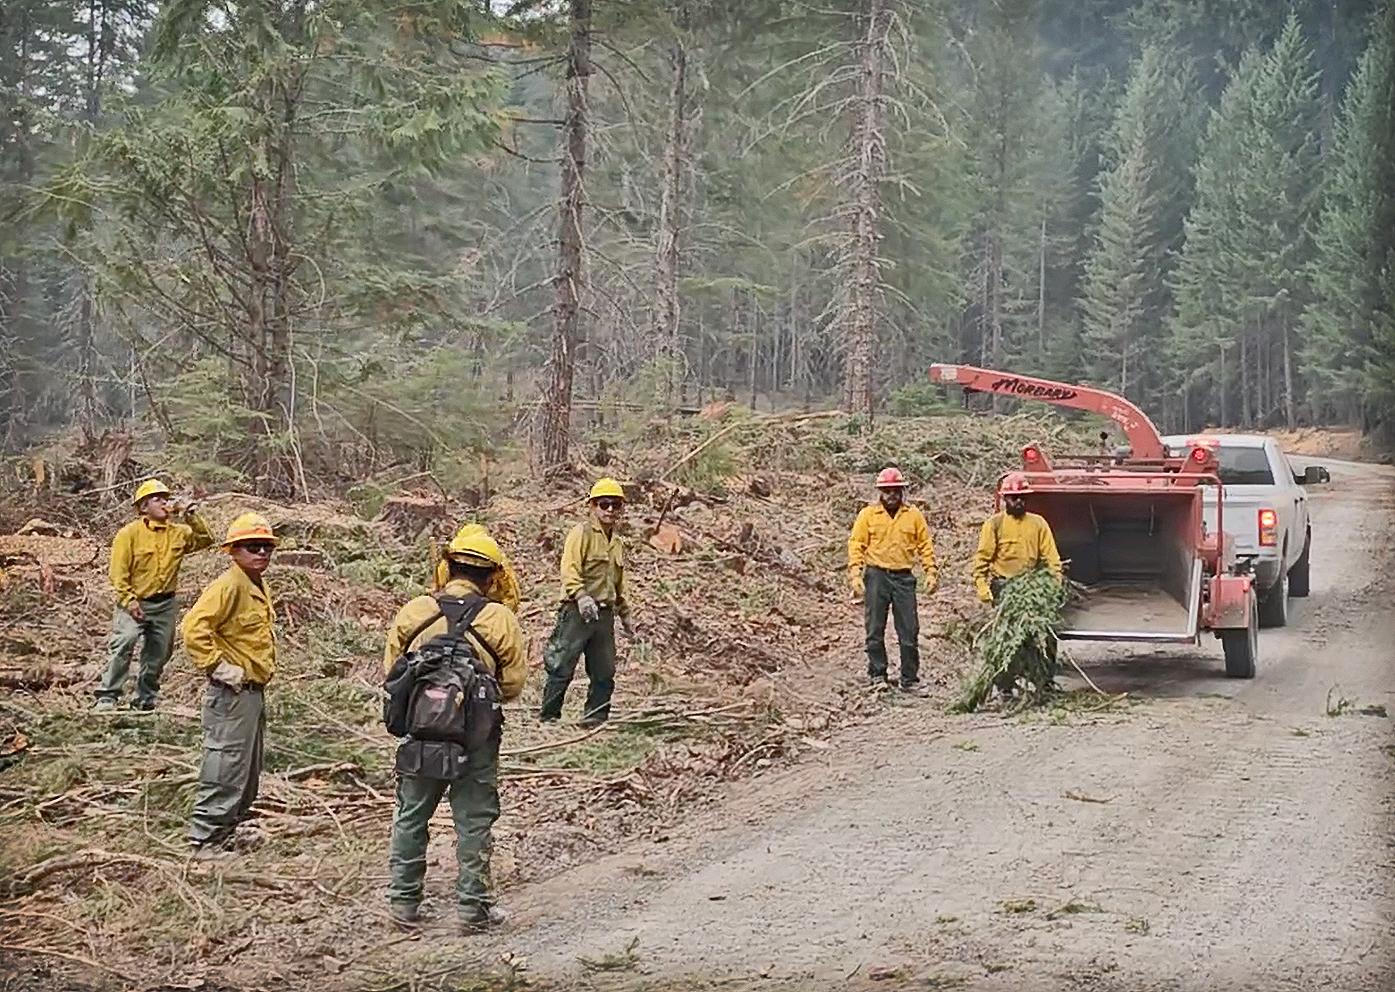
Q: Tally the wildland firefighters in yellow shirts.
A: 7